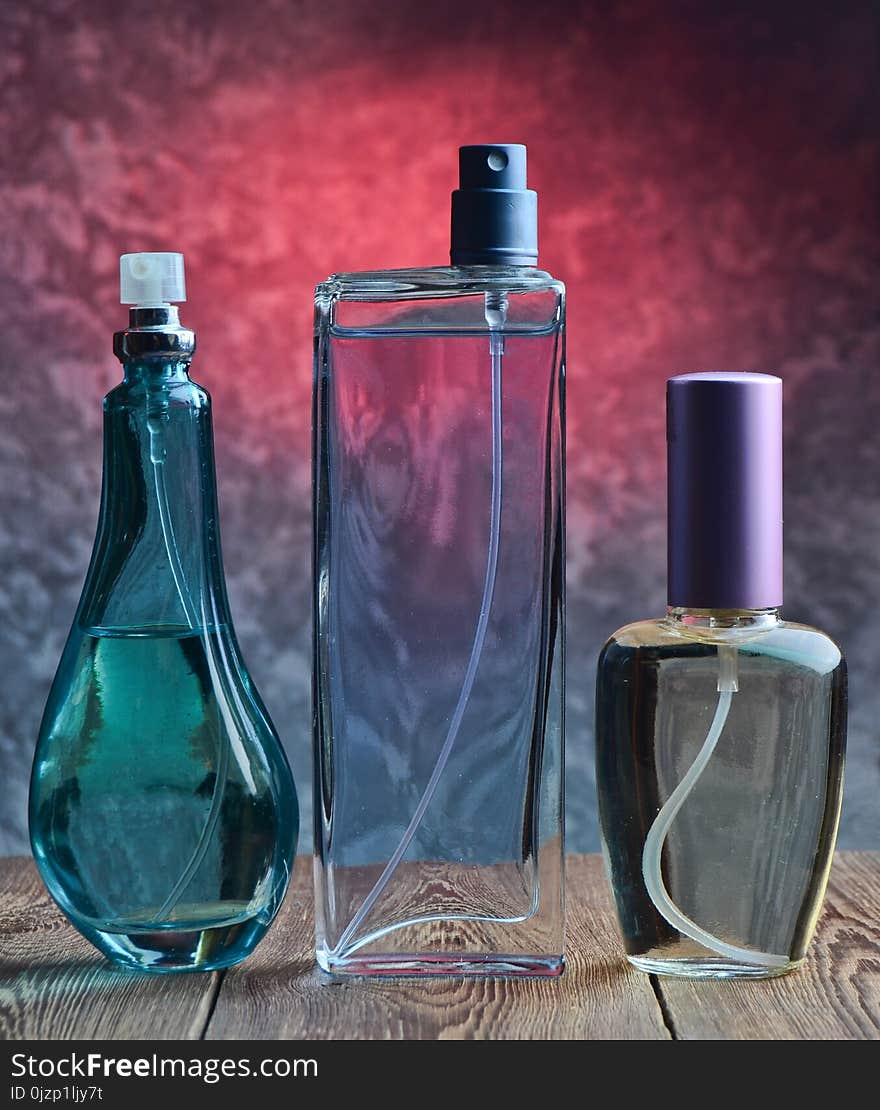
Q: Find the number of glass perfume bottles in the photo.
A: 3